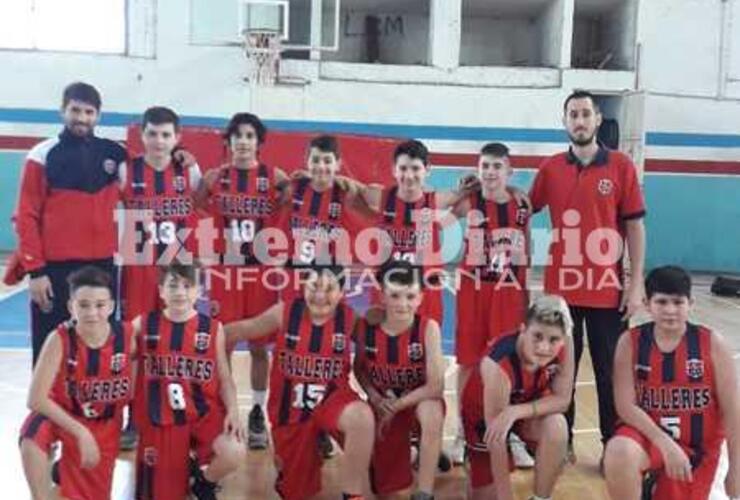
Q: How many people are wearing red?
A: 13